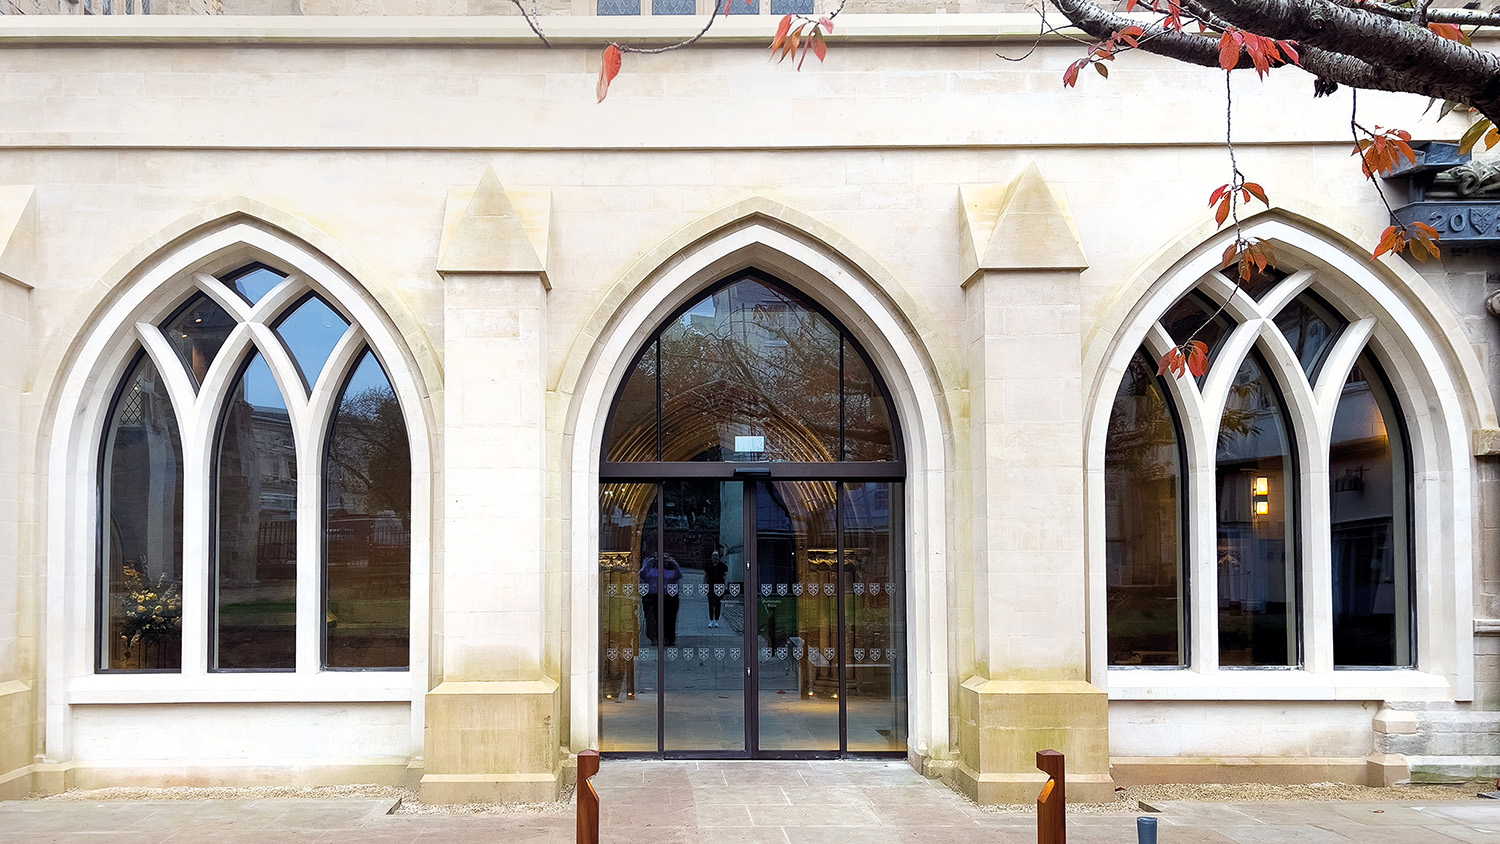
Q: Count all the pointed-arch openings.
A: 3